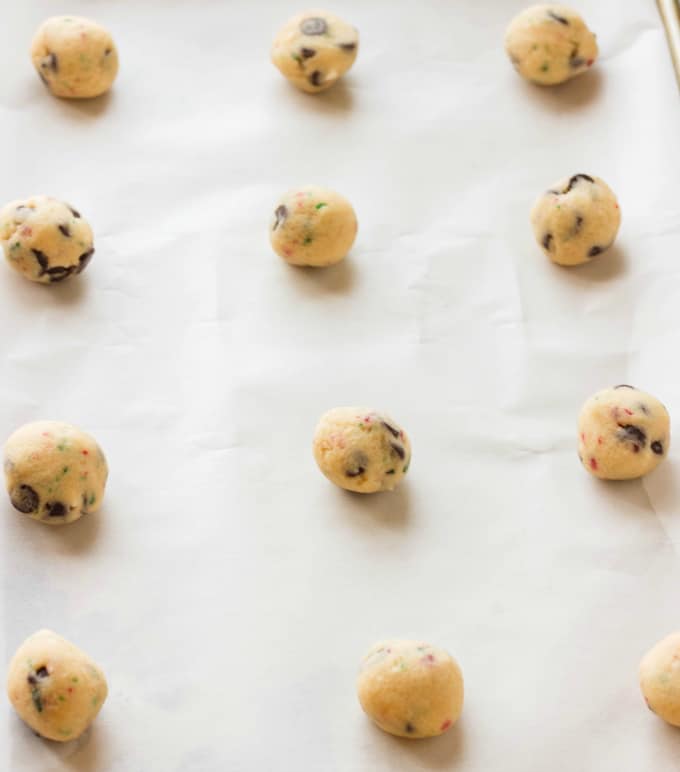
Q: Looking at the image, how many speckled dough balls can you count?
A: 12